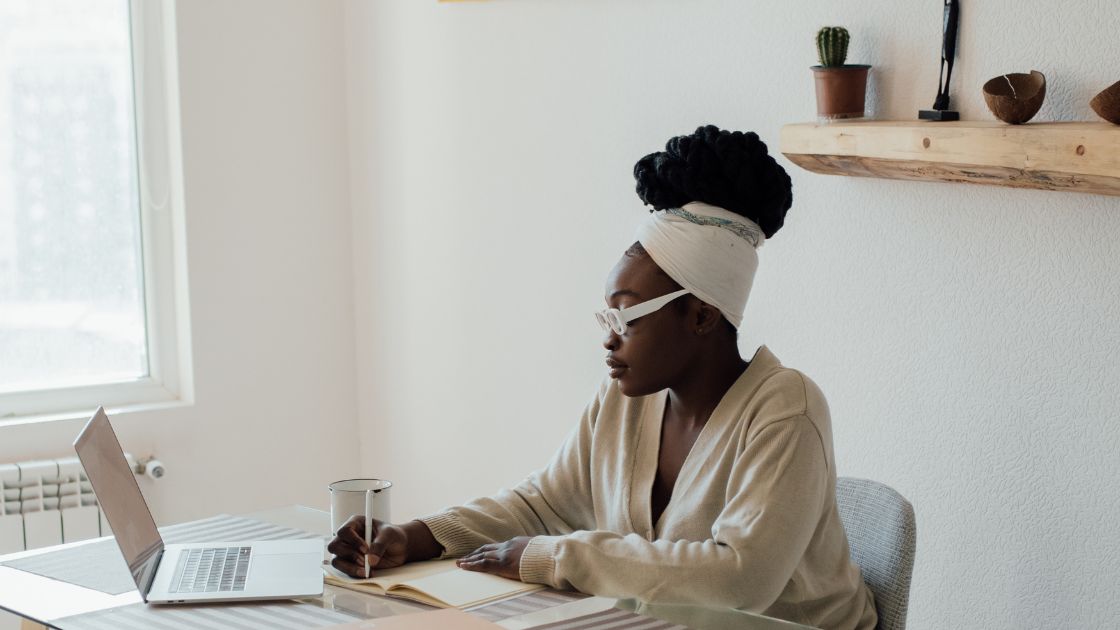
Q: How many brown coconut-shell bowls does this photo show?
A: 2